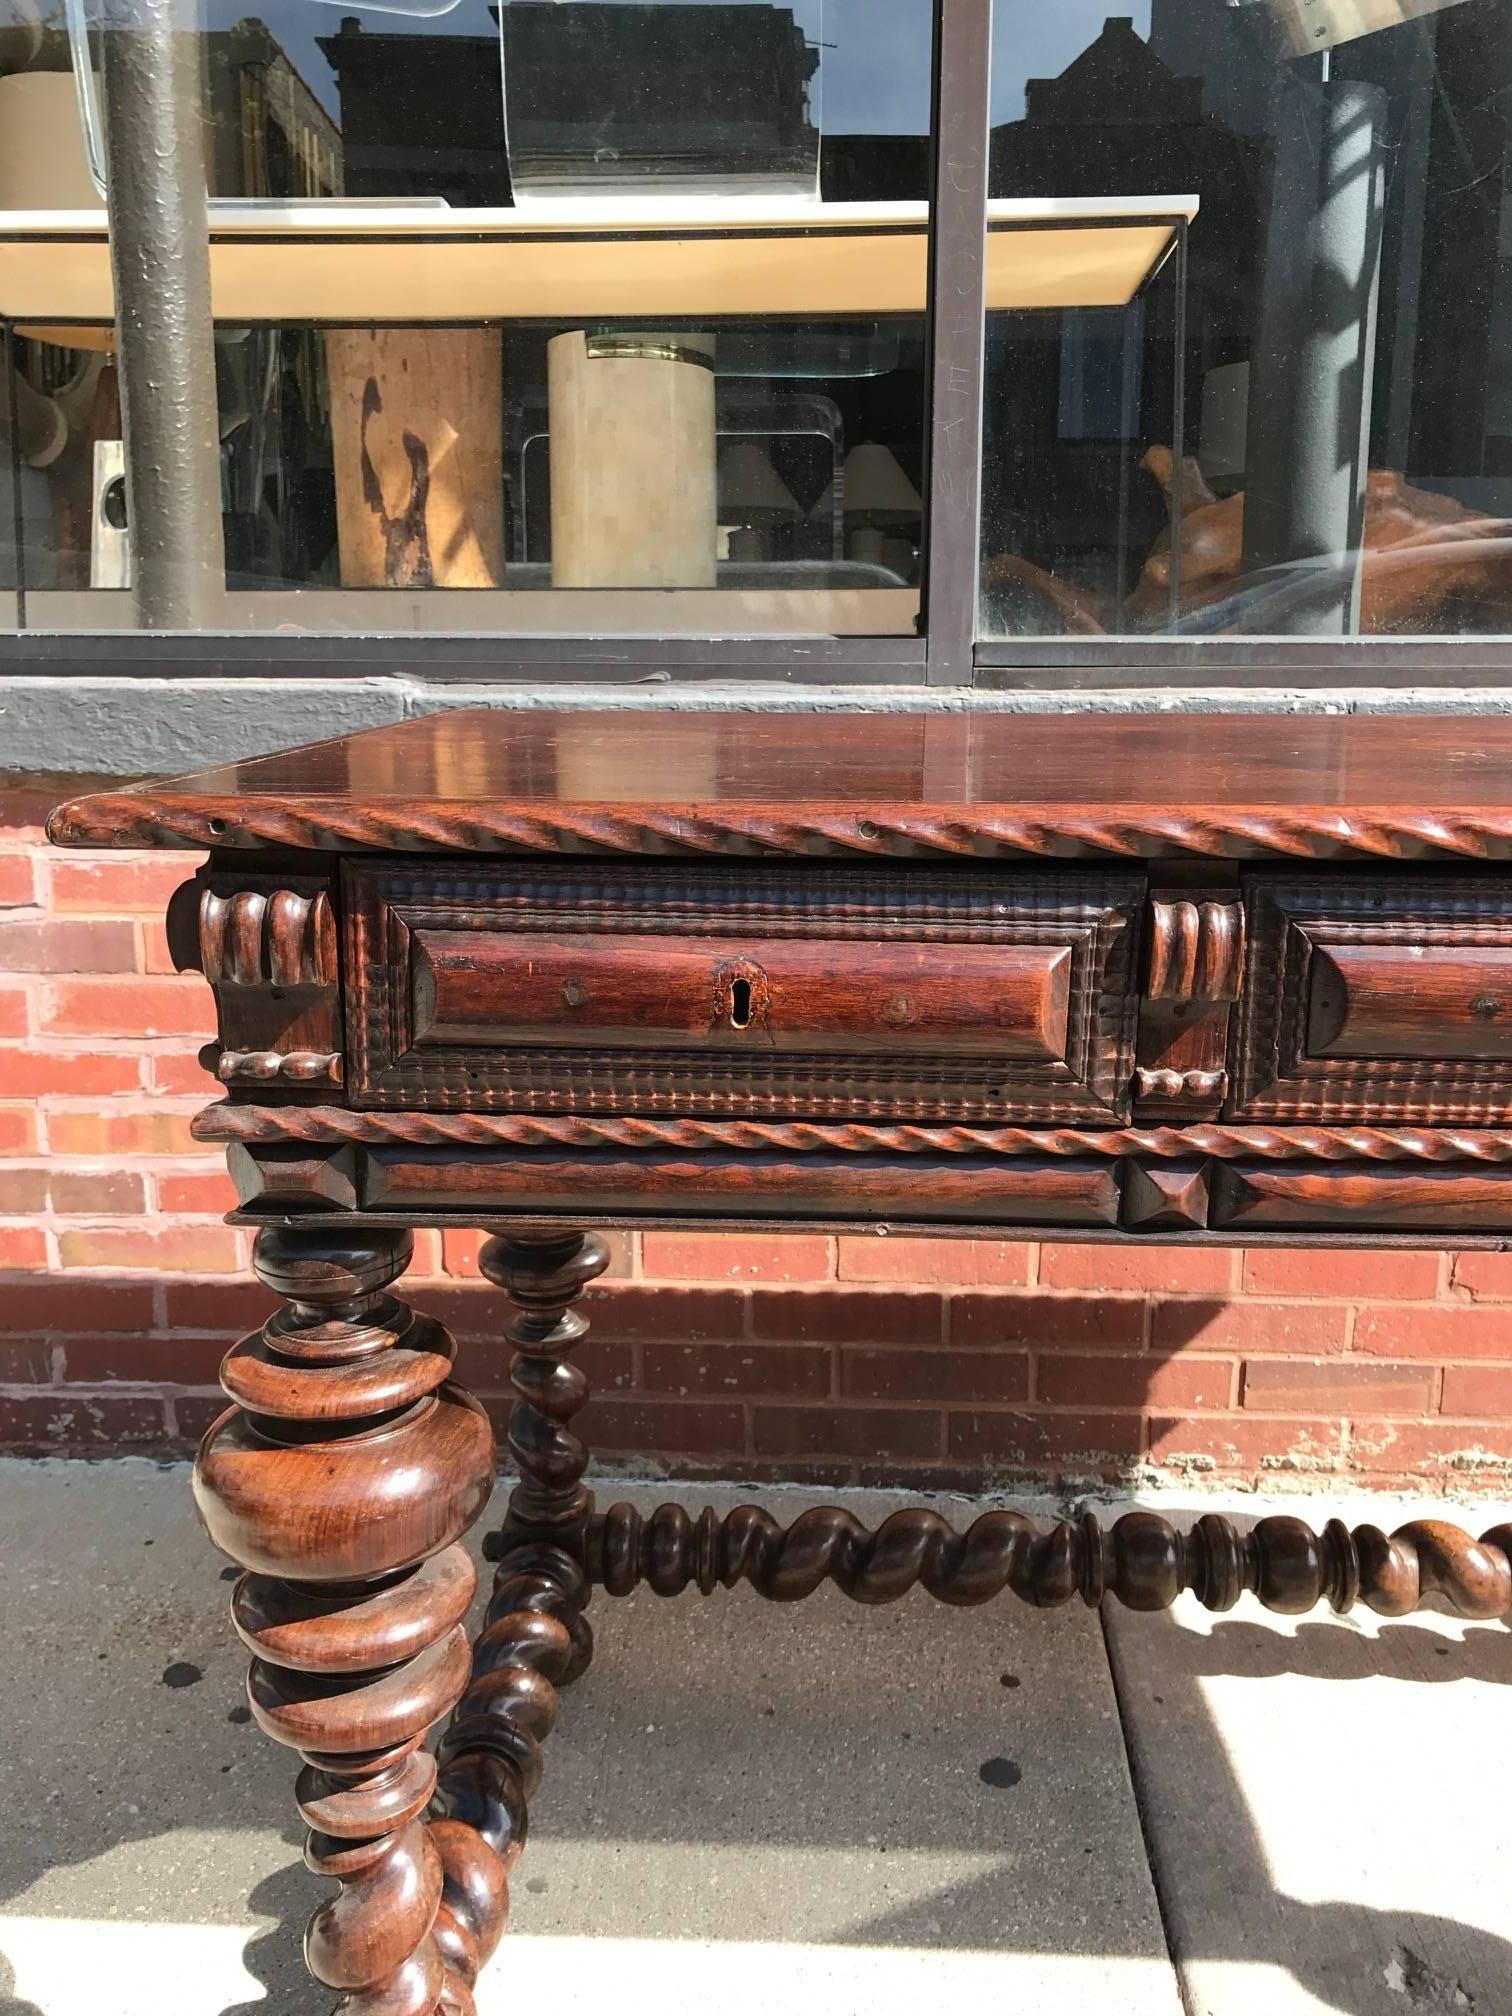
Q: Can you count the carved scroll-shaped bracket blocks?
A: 2